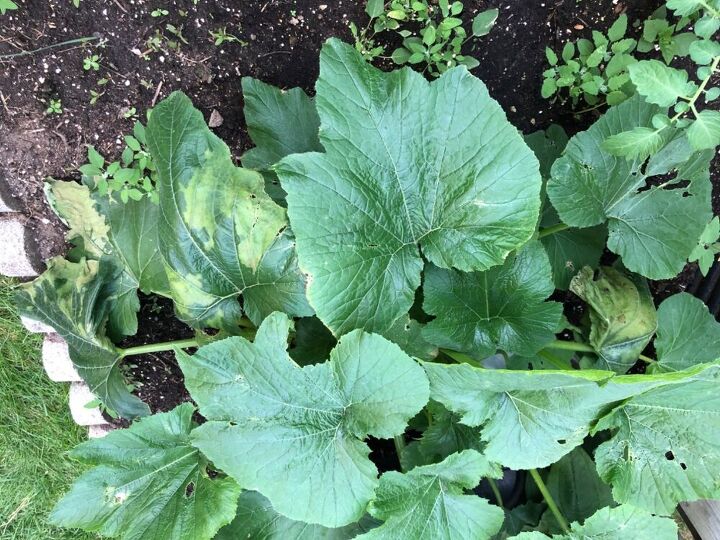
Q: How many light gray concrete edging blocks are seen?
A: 6